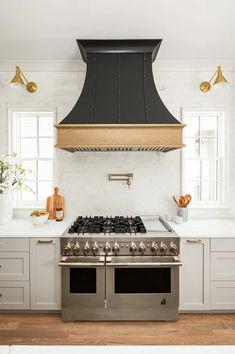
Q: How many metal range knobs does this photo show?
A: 11